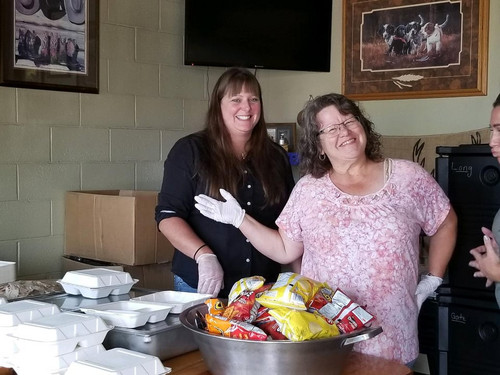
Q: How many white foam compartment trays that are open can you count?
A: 1